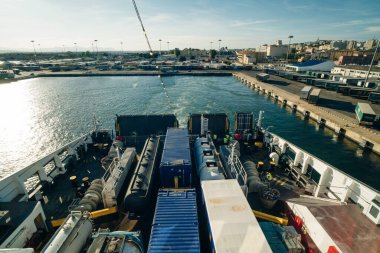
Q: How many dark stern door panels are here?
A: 3